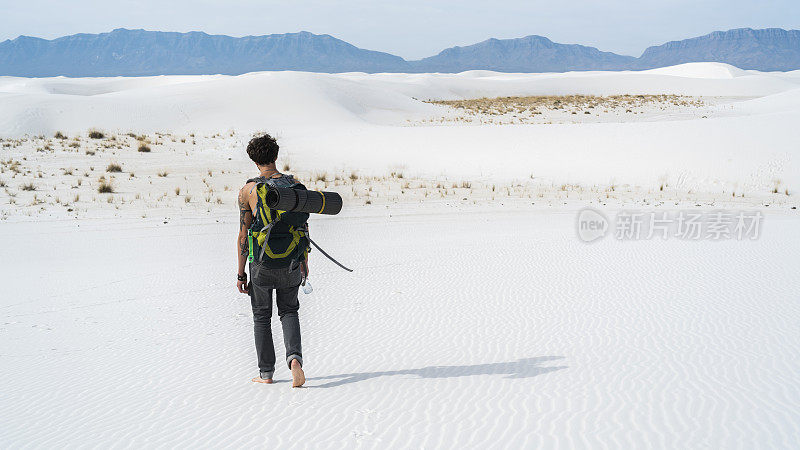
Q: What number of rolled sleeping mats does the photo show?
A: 1